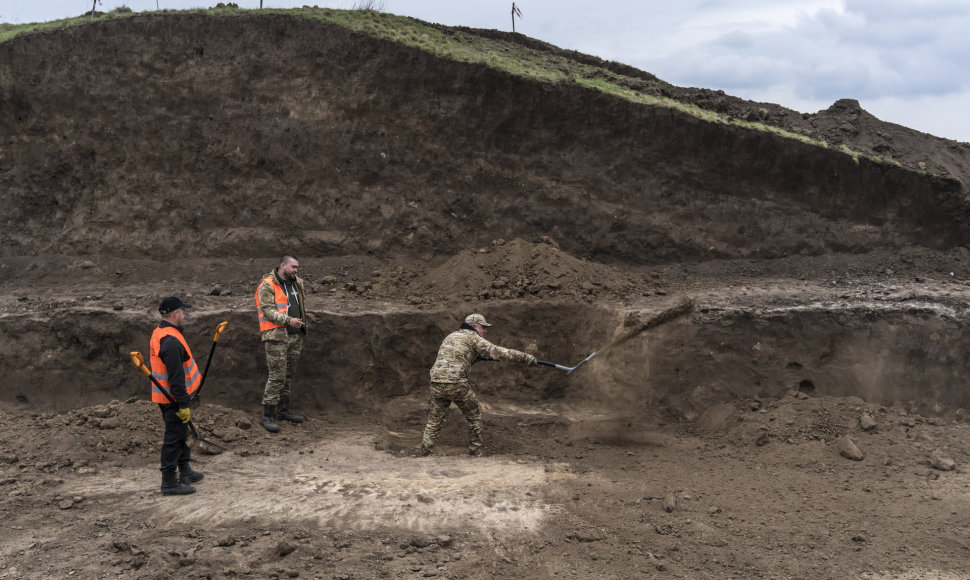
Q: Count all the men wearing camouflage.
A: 2